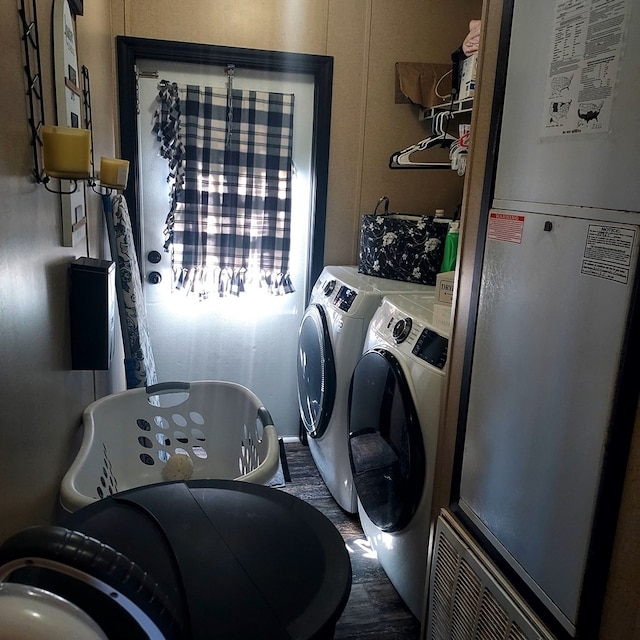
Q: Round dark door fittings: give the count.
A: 2